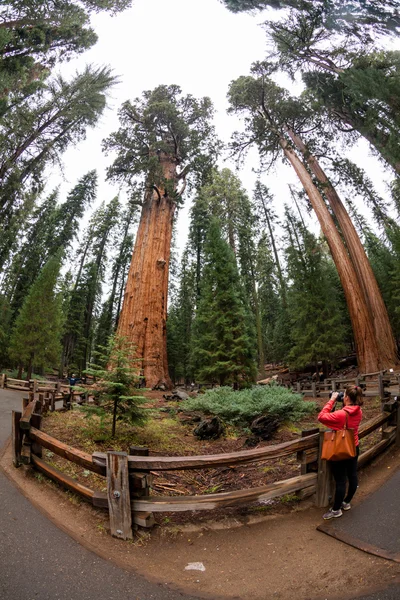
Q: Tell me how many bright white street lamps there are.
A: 0